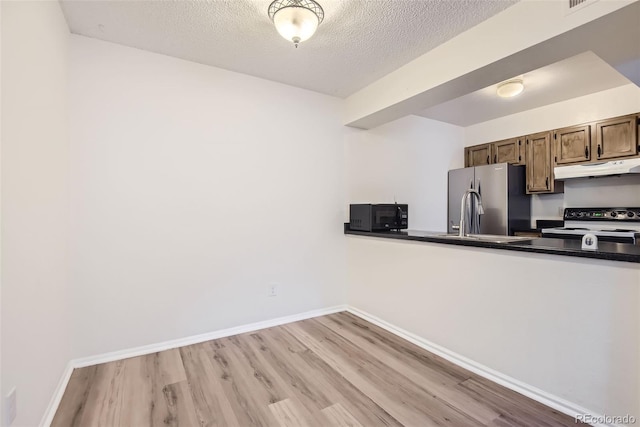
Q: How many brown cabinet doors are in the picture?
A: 5